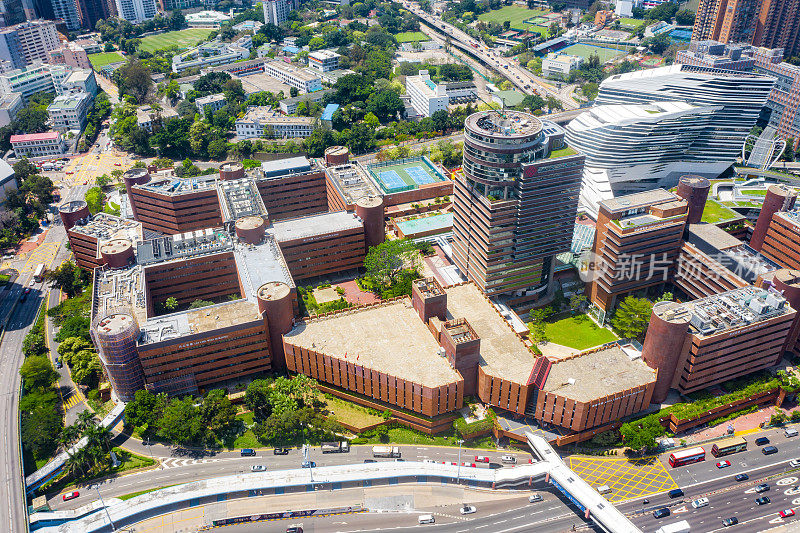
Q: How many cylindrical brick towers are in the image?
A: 13